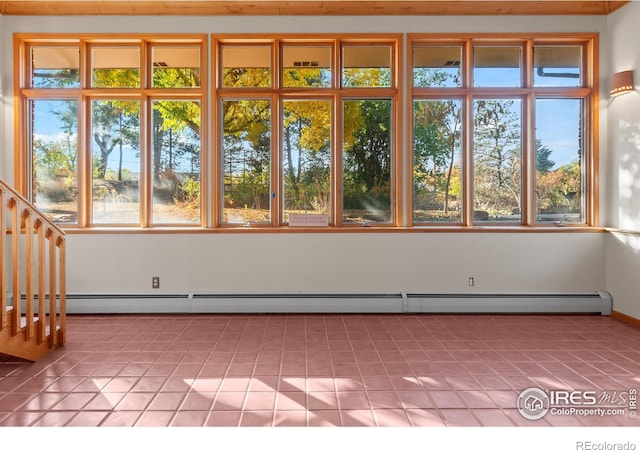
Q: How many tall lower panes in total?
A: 9